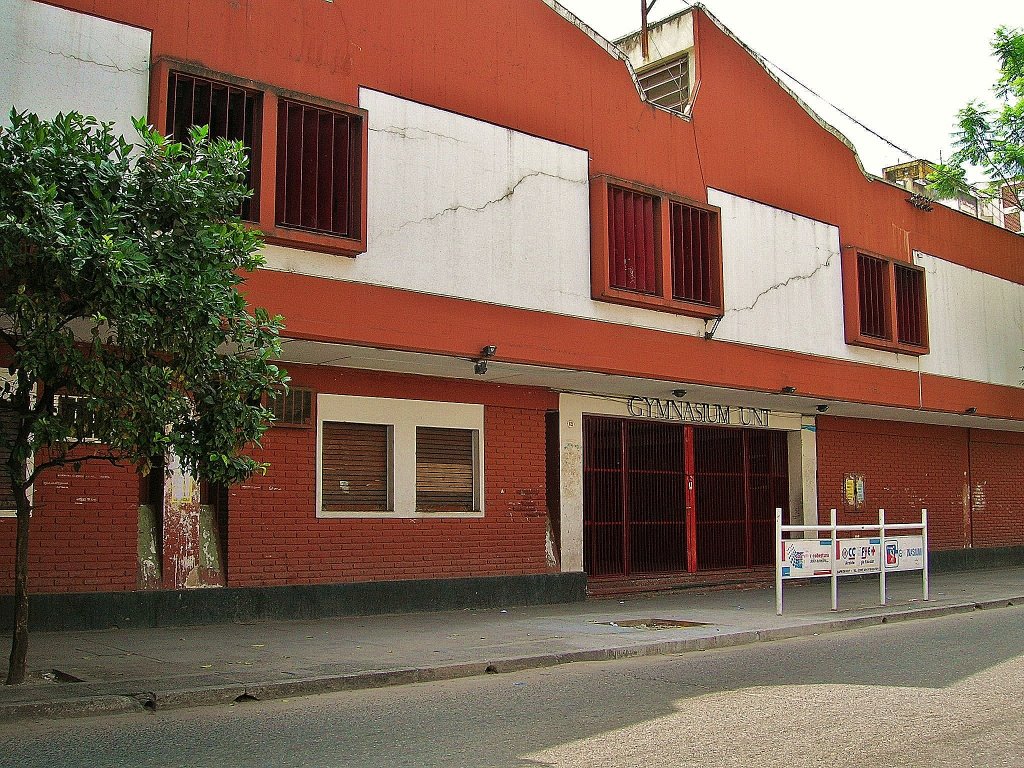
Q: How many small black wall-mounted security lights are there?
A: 6